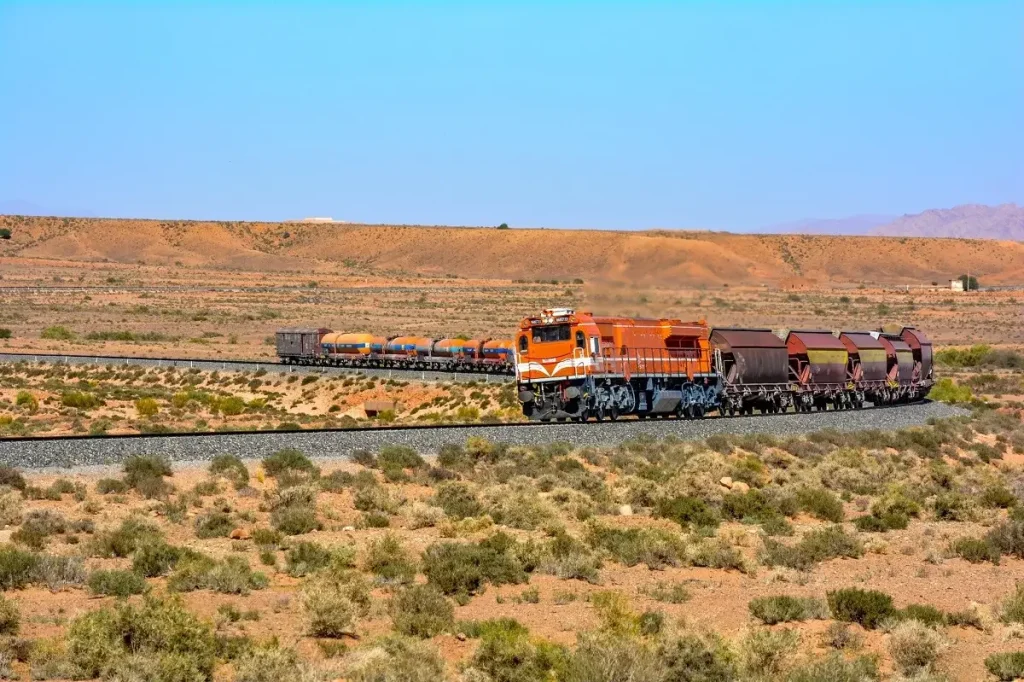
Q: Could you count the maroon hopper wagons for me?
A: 5